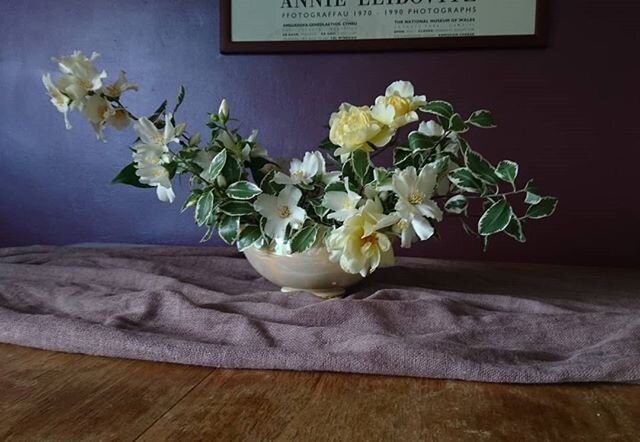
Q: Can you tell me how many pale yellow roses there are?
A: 3